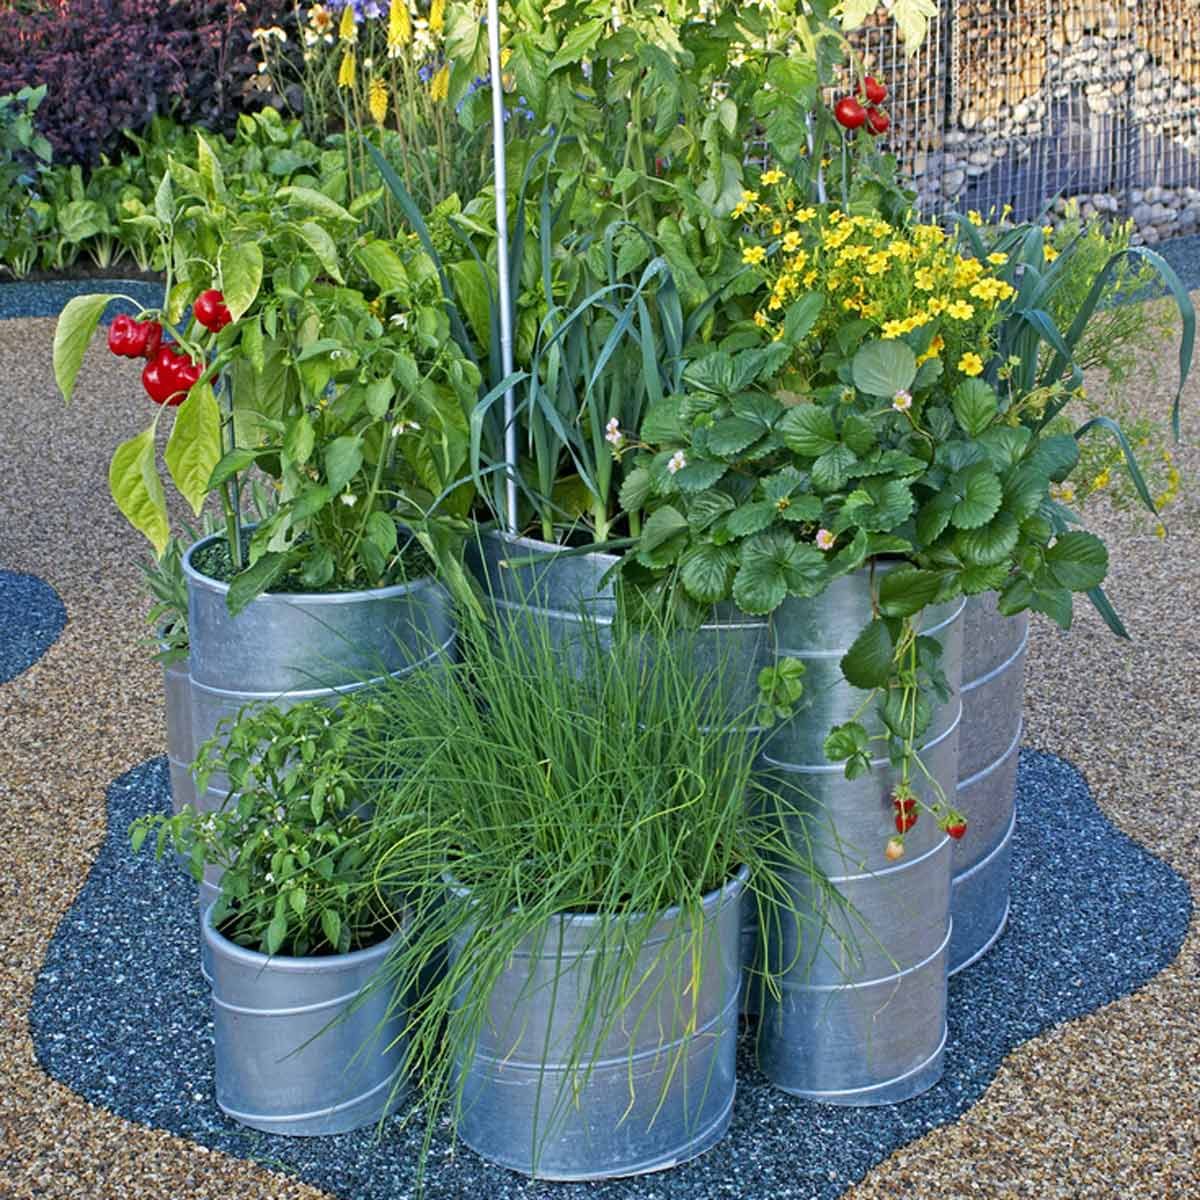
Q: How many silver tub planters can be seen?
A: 7